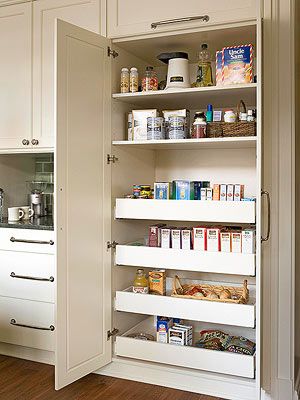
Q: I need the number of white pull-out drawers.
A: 4